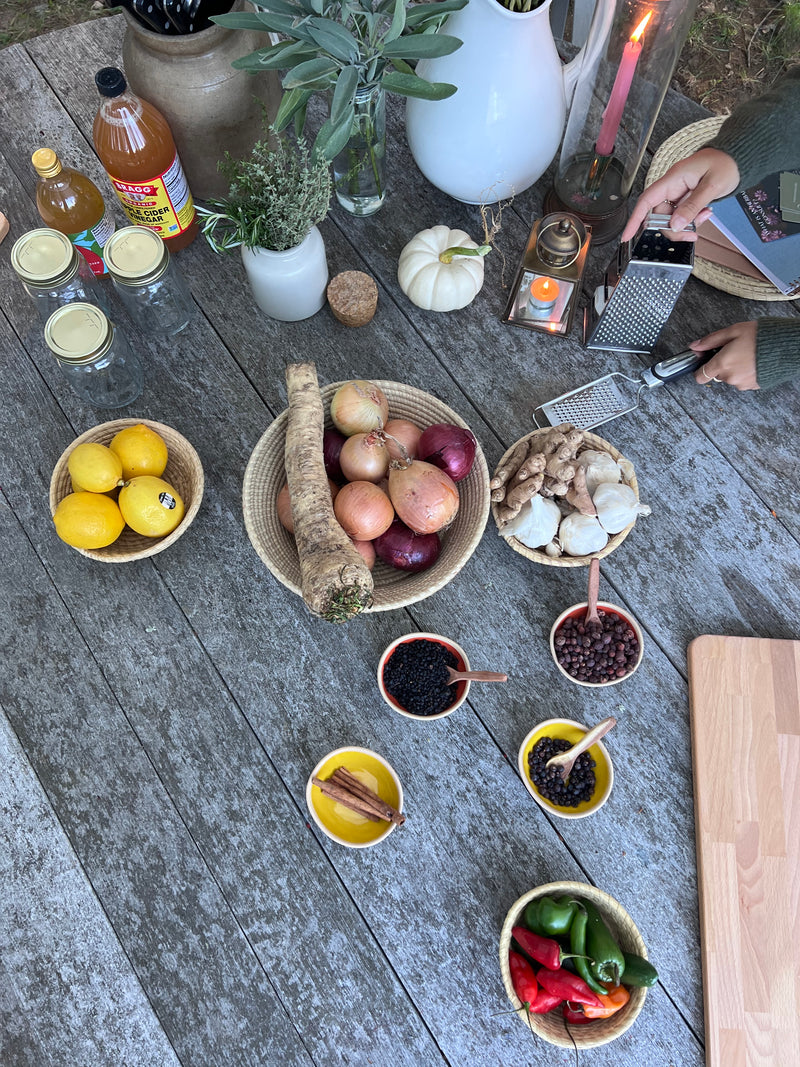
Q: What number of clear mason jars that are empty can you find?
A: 3